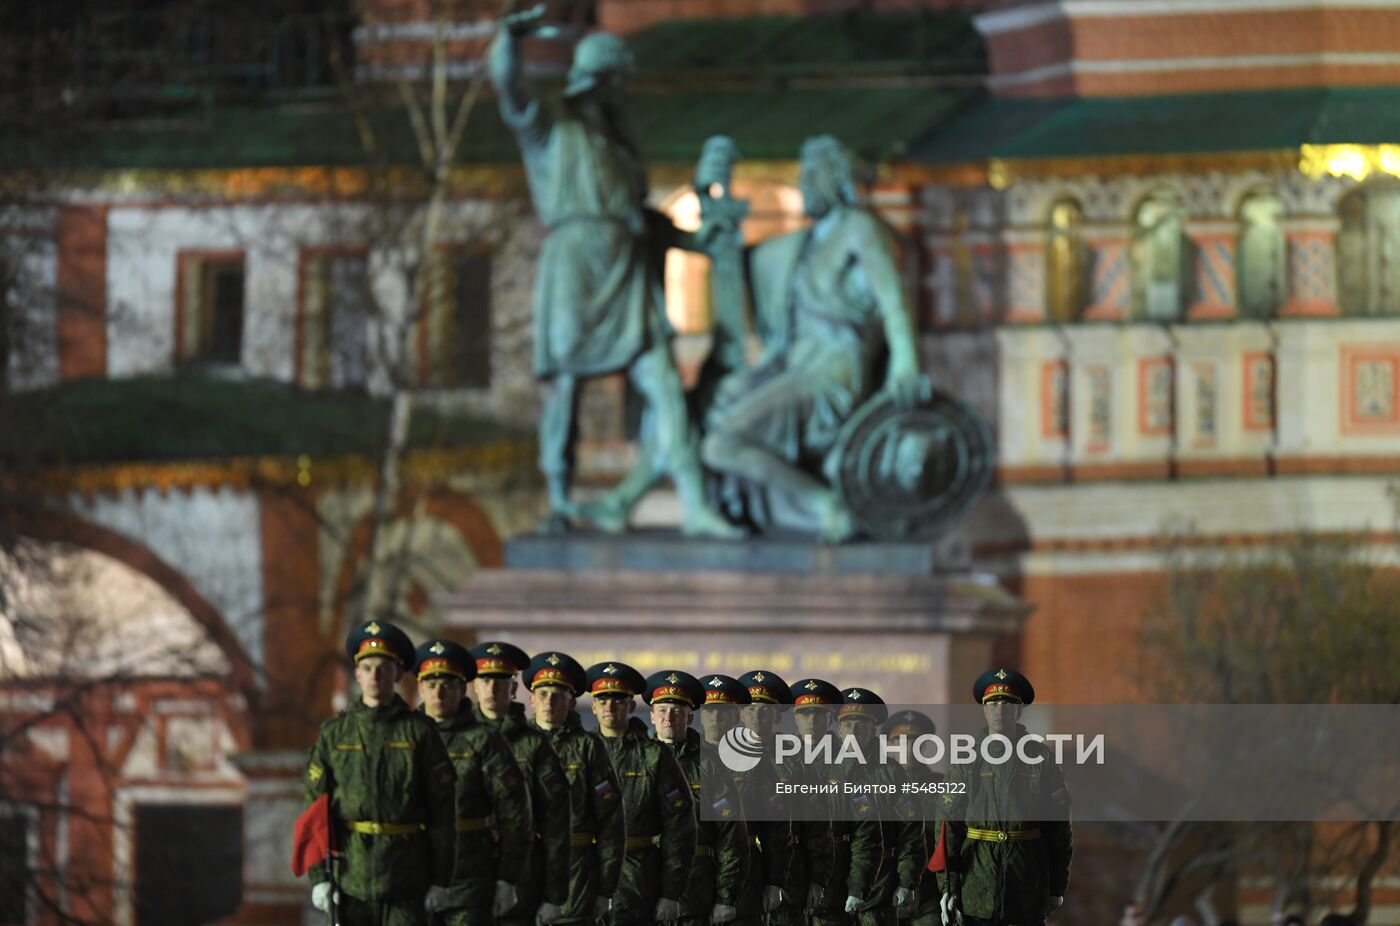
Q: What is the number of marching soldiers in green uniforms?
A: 12